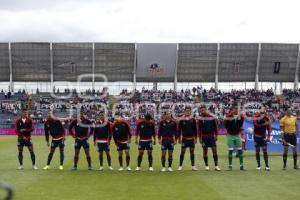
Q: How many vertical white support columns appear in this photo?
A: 8